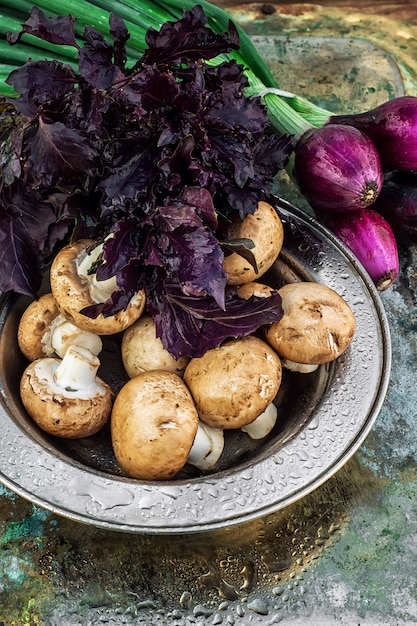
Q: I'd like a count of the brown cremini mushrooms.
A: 9